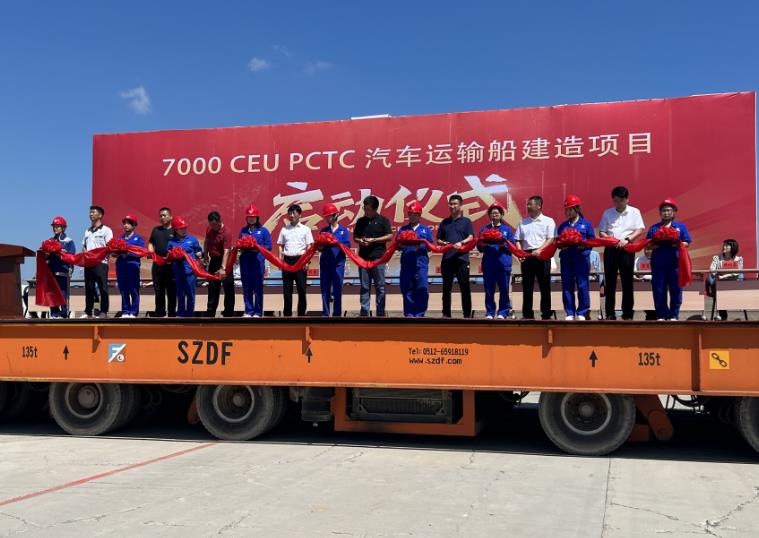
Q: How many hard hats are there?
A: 9